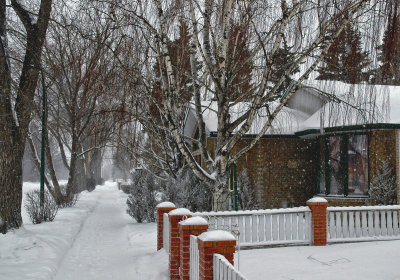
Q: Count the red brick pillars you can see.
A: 5